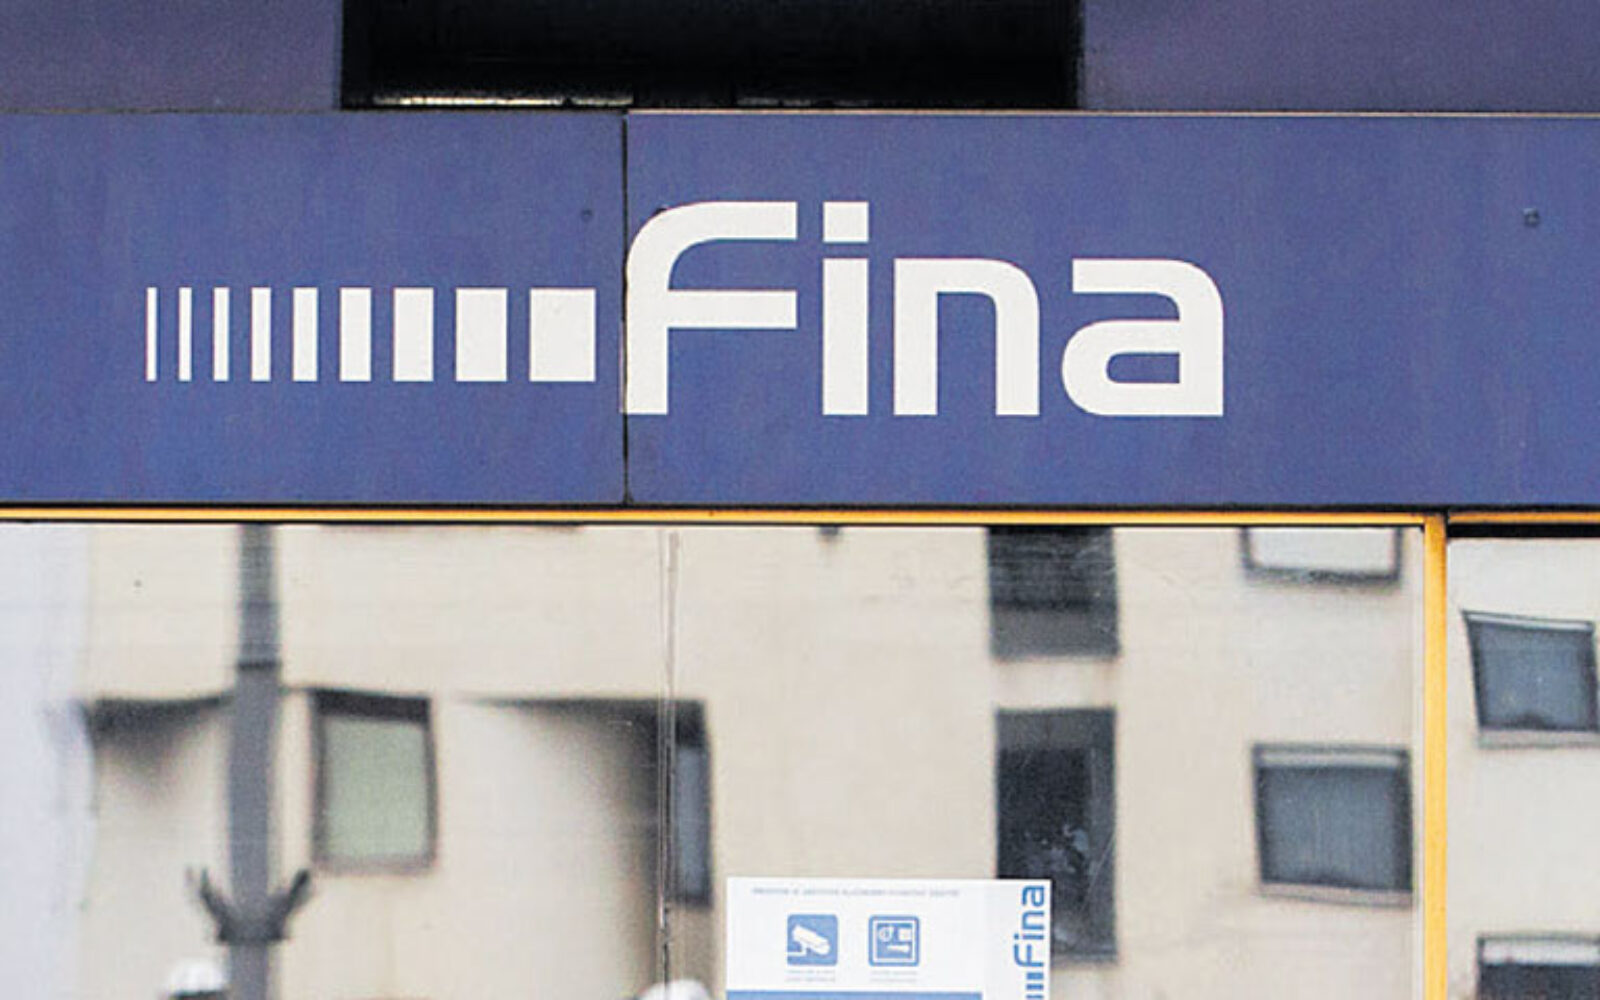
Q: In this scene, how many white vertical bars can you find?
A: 9